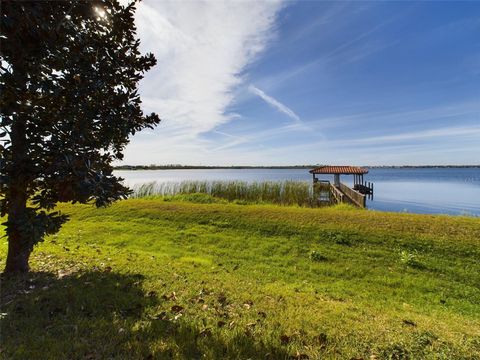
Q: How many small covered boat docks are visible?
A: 1